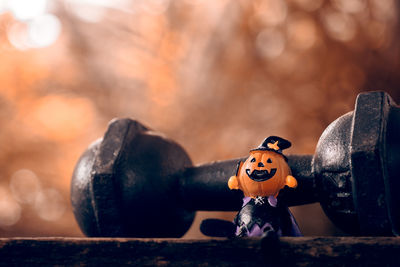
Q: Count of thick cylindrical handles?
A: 1